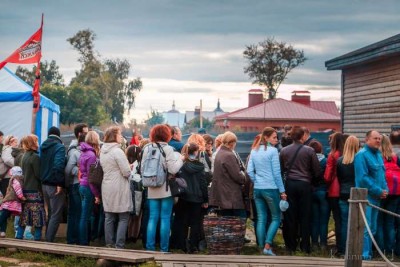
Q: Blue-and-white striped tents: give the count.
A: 1